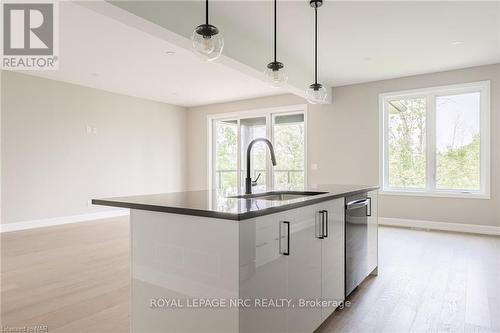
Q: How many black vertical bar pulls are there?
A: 4